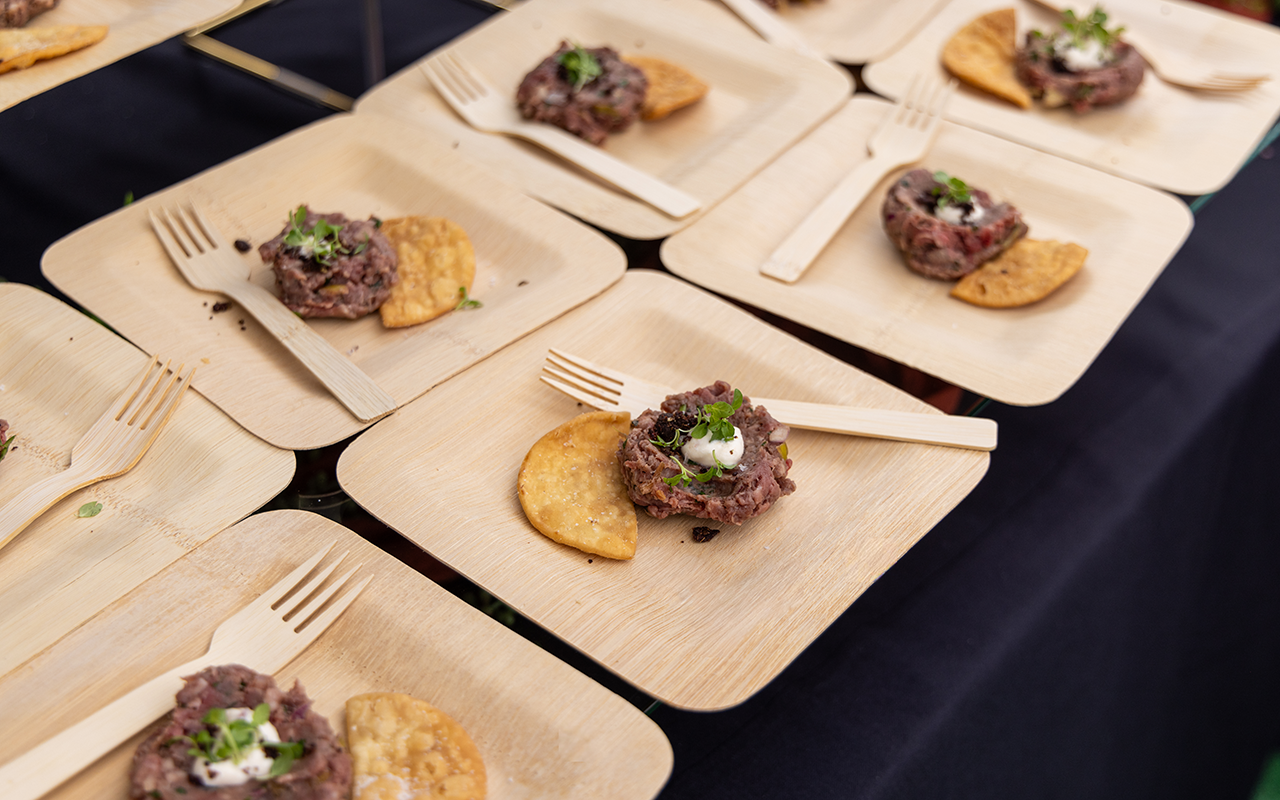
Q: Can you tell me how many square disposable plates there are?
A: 9